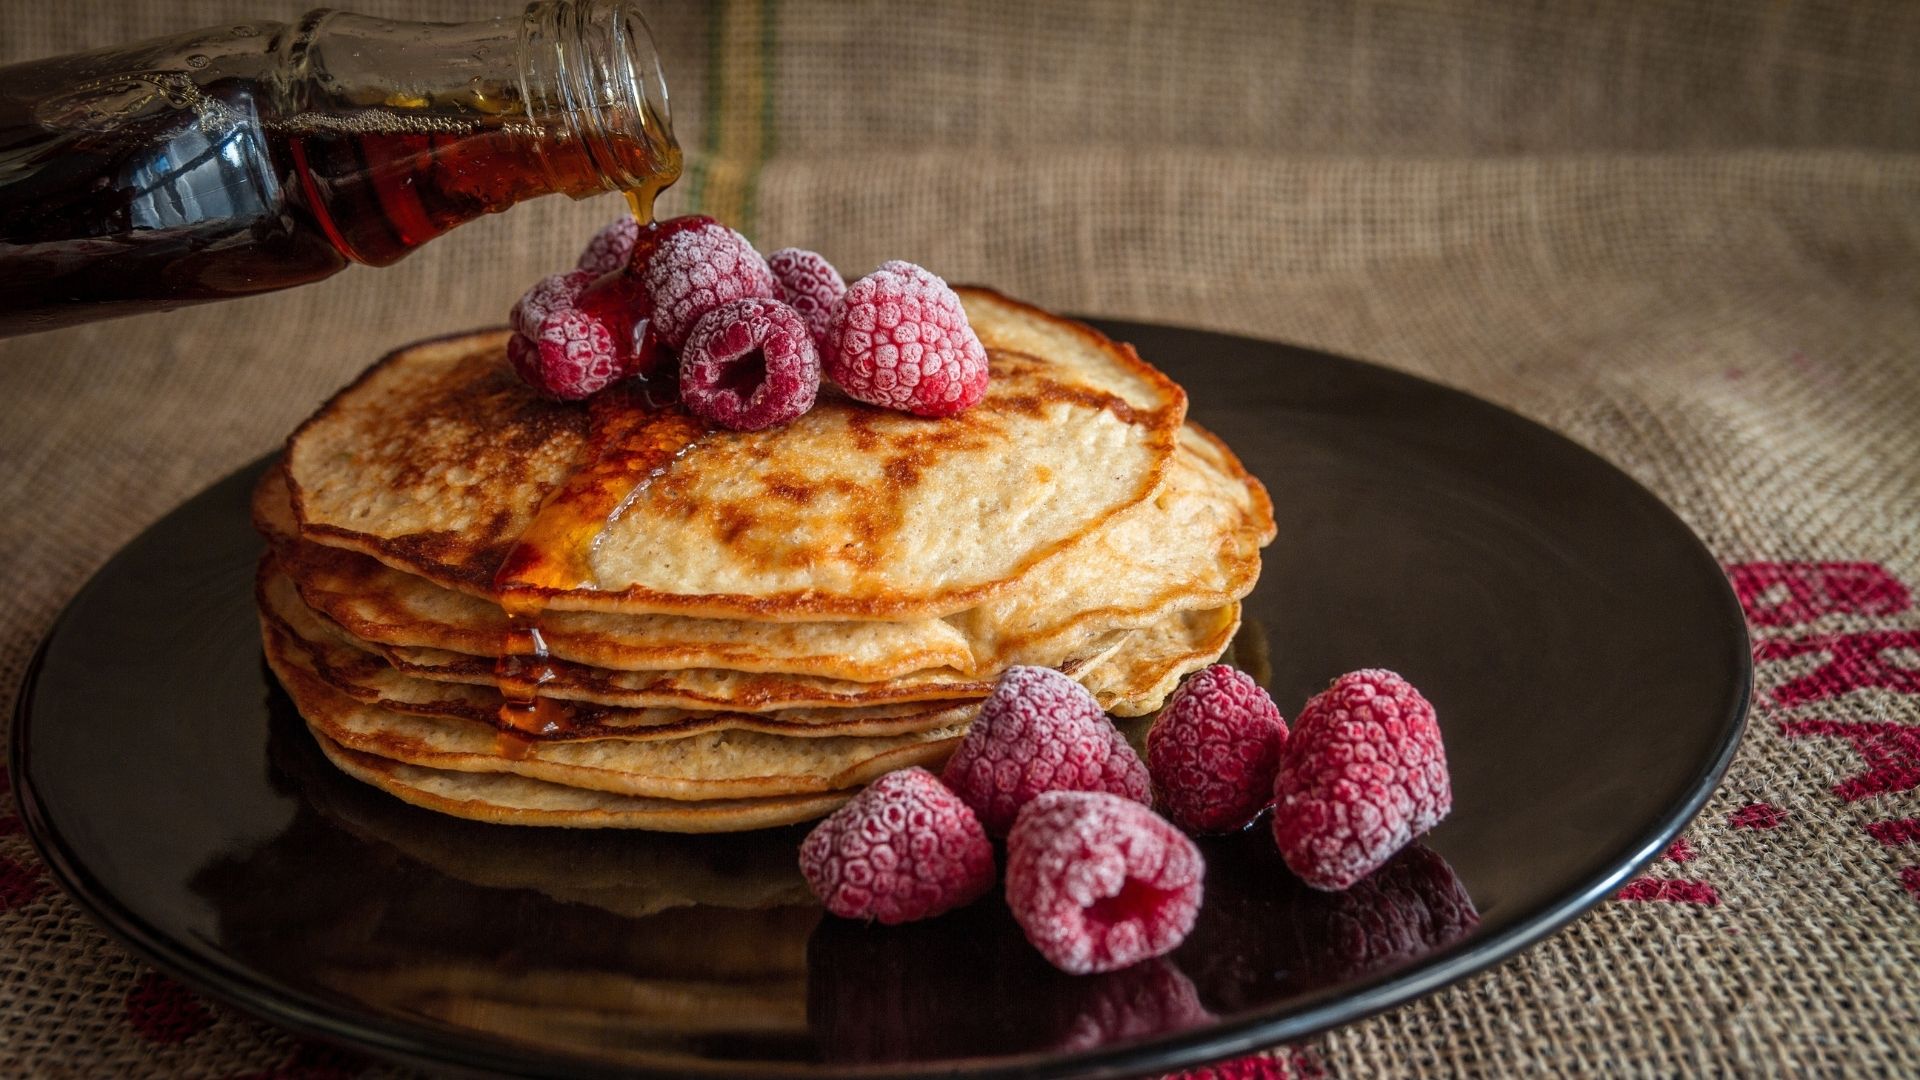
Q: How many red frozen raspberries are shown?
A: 11